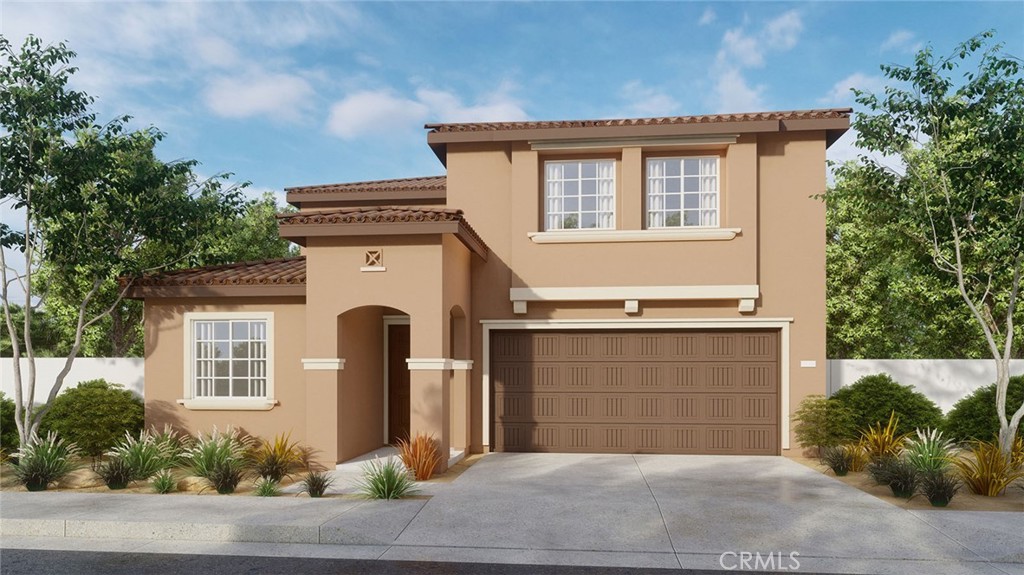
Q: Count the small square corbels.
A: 3